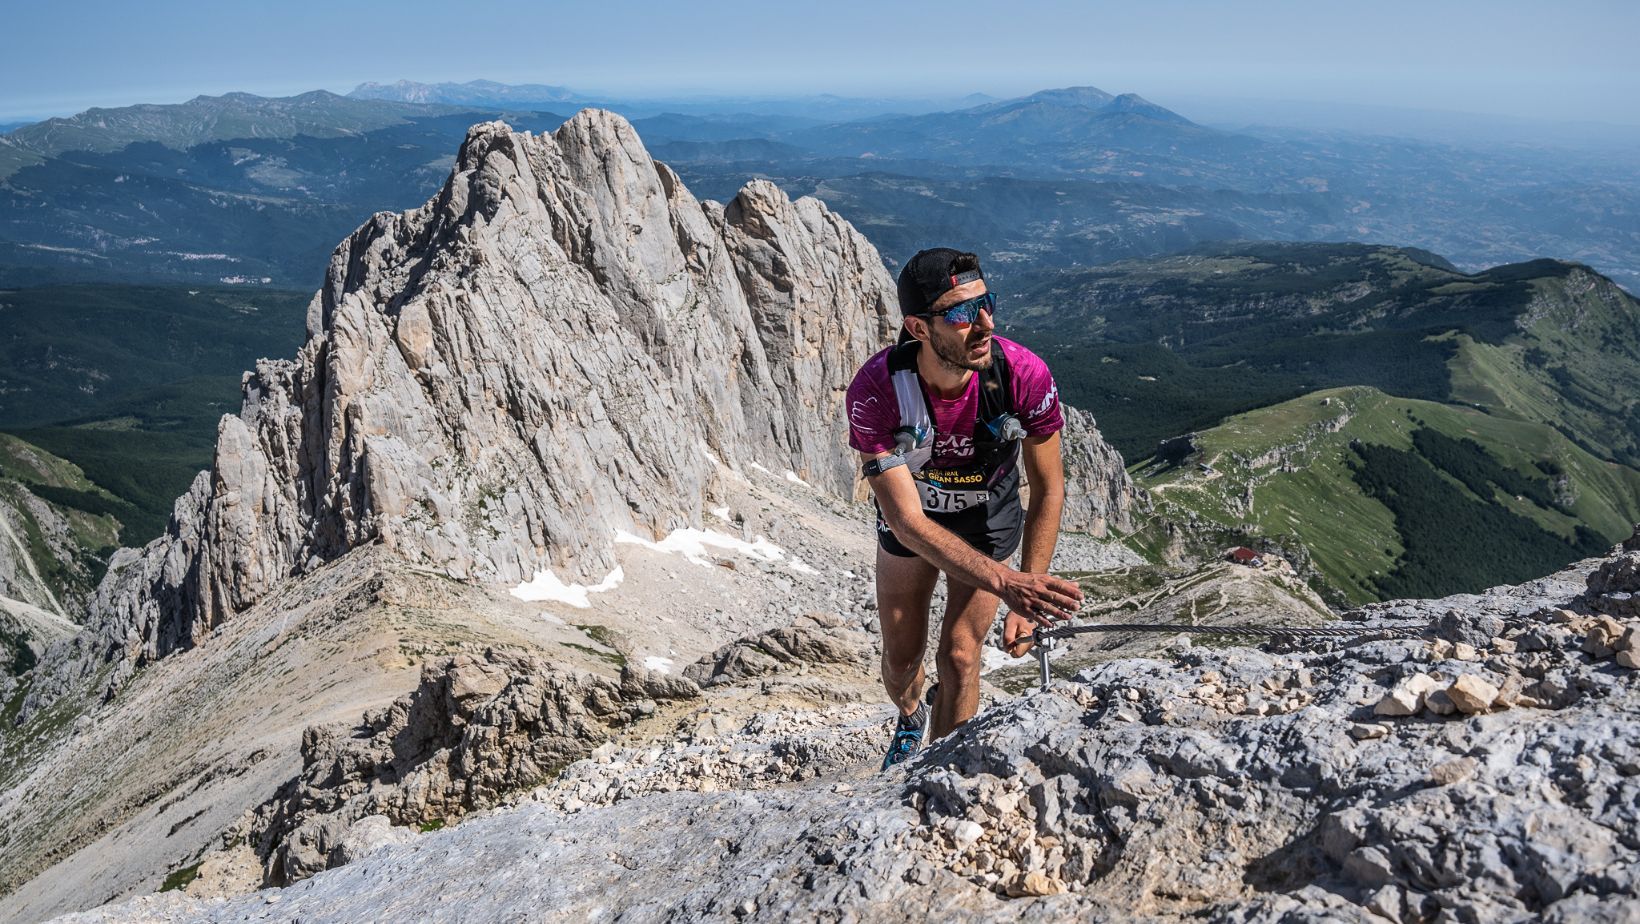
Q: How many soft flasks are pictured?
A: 2